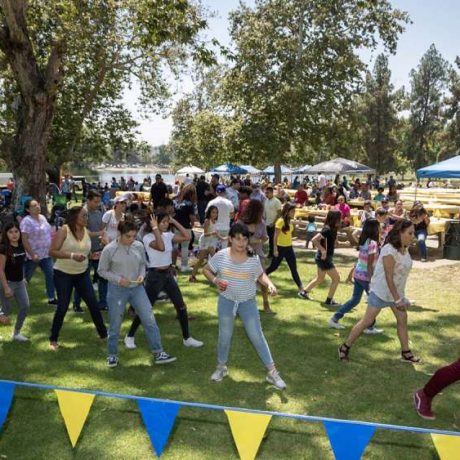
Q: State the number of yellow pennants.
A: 3